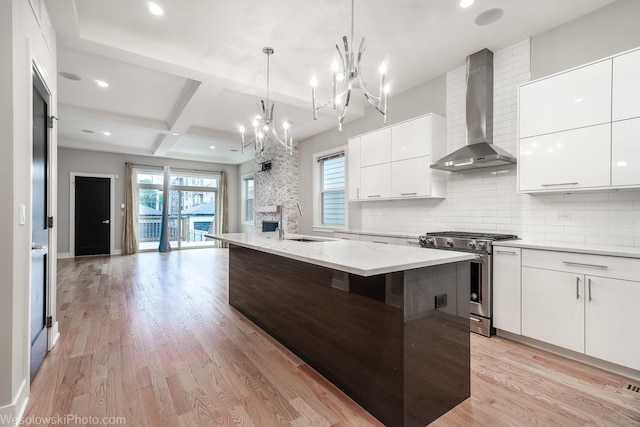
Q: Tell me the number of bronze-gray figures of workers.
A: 0